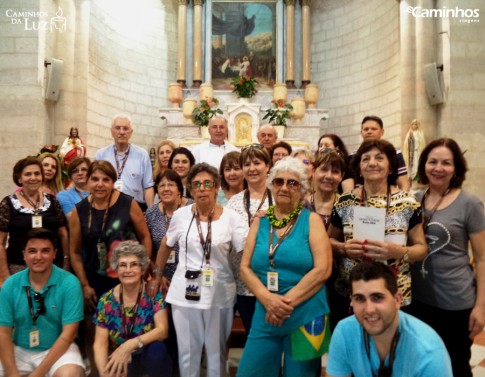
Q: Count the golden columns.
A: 4